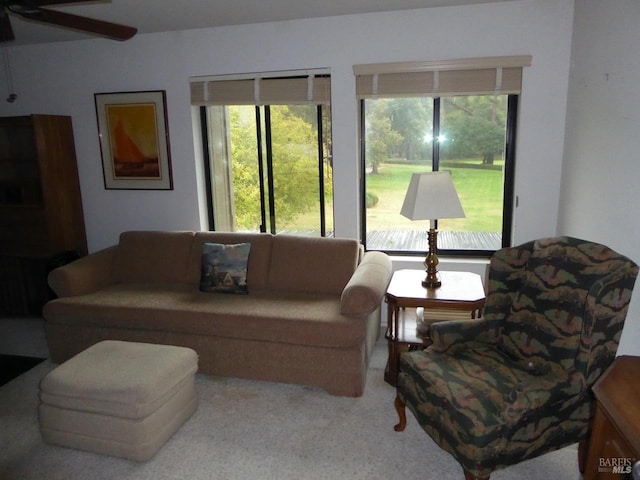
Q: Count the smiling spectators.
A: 0